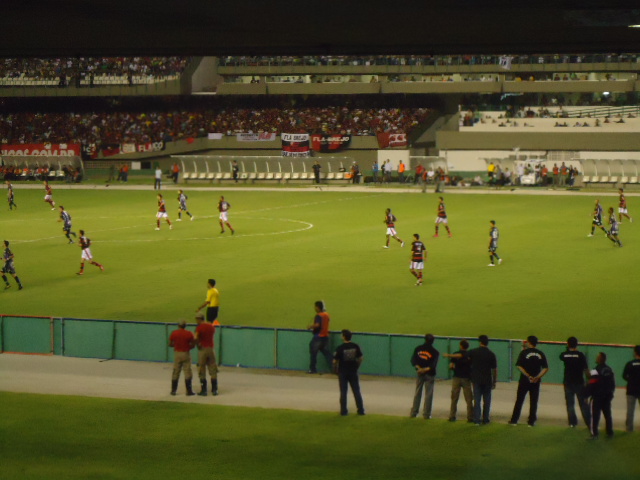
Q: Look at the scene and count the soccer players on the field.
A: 15